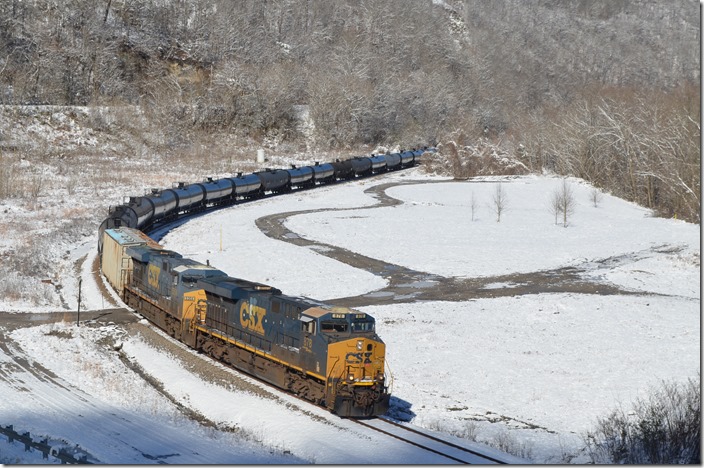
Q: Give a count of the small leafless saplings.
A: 5